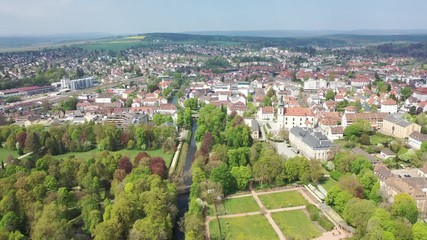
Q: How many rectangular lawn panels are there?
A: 4